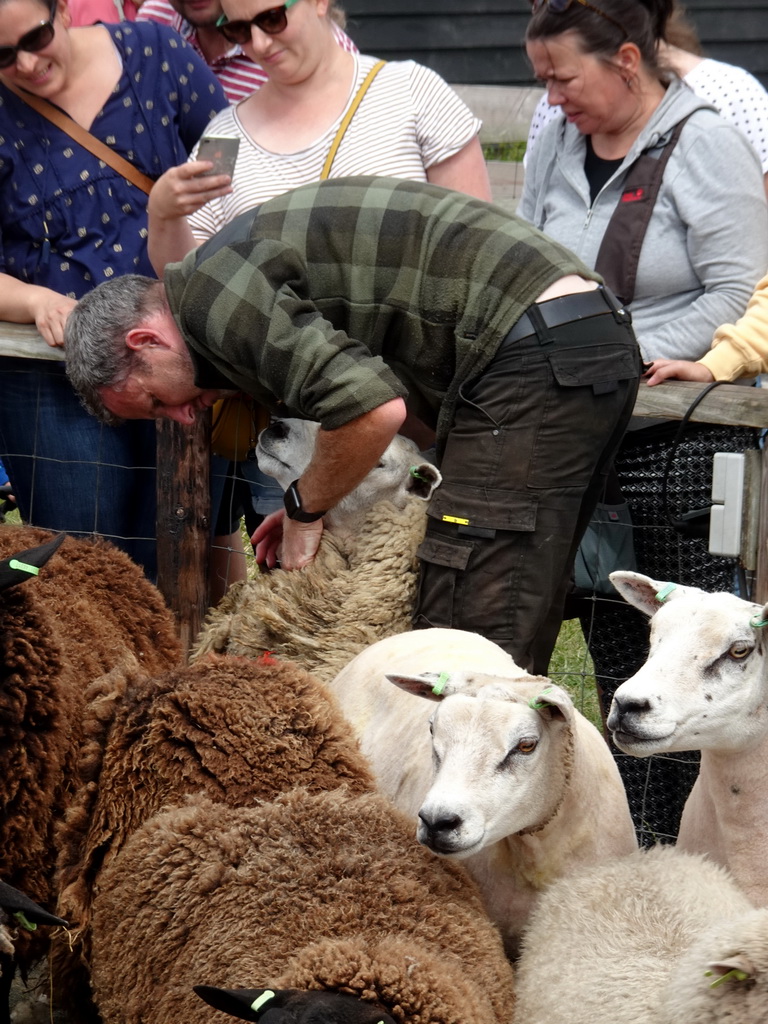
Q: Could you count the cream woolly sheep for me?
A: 2